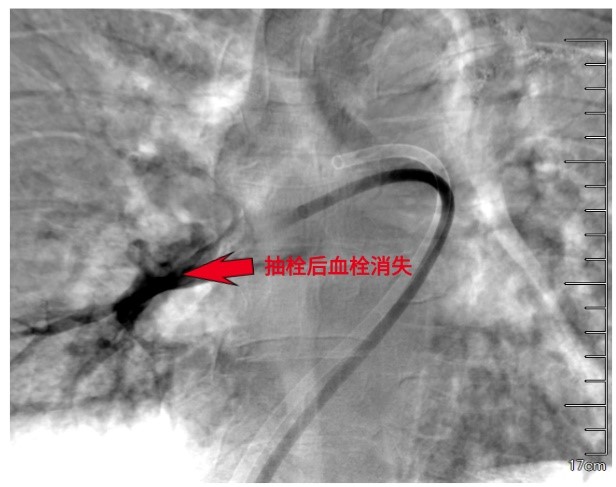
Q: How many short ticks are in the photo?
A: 14